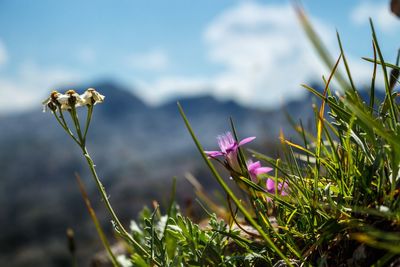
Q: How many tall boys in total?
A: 0